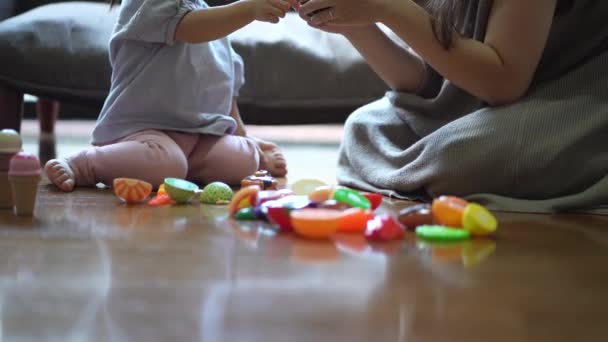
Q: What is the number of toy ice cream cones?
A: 2